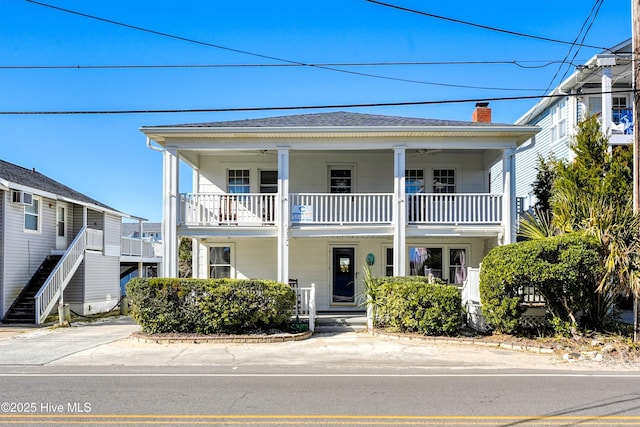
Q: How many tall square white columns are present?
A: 4